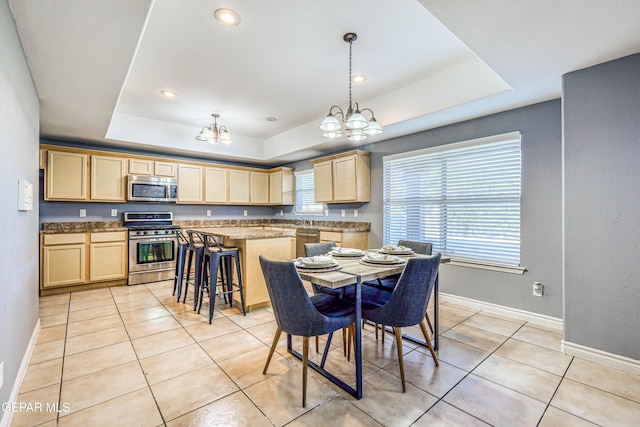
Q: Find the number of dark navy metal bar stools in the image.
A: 3